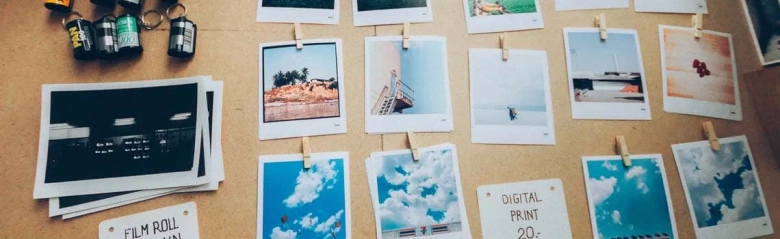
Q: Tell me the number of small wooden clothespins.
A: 9